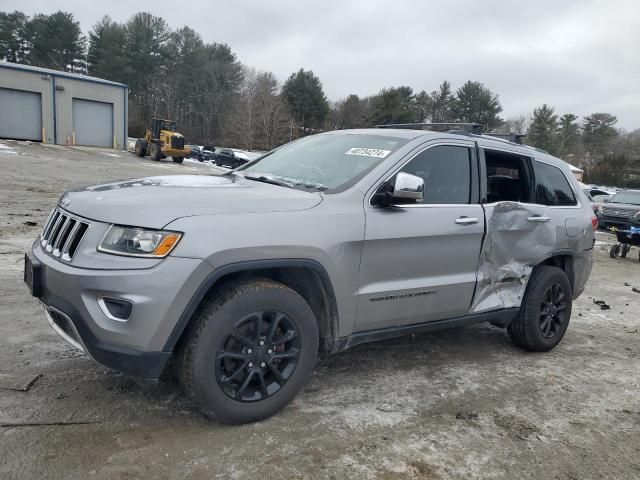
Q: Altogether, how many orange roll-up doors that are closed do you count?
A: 0